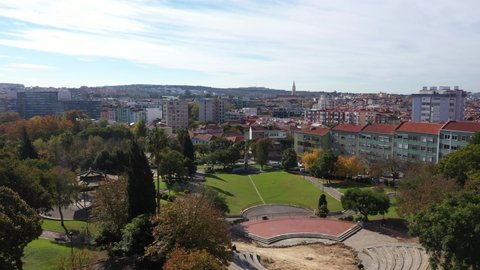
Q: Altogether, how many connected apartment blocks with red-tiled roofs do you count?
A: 5